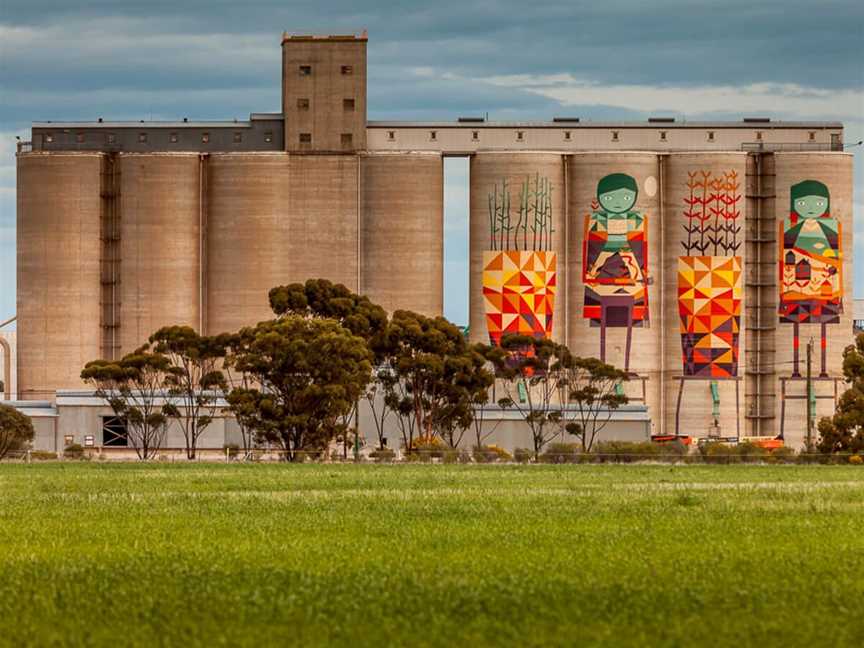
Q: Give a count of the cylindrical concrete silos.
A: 8